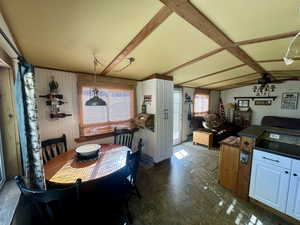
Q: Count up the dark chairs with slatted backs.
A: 4